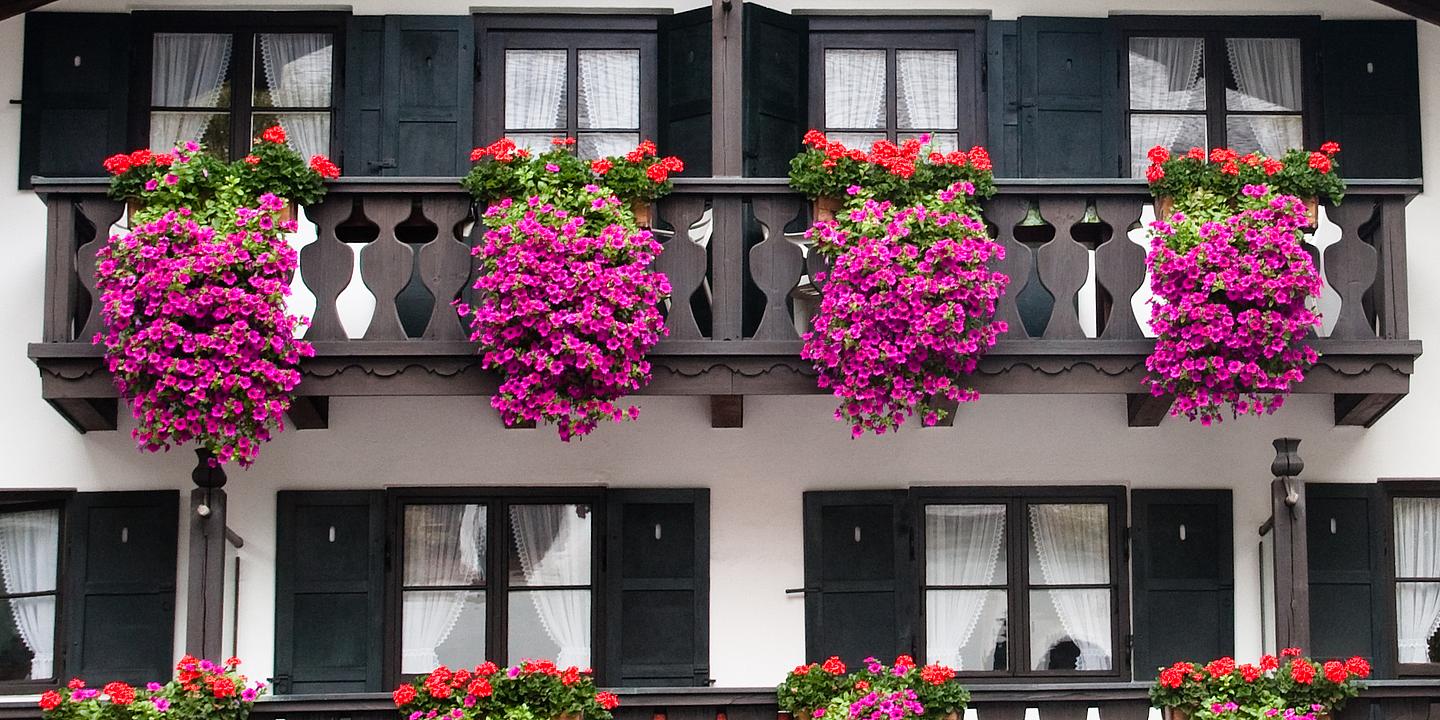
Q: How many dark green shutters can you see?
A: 14